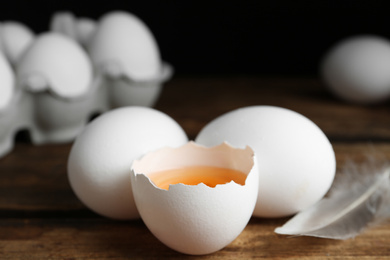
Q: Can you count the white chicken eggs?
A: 9